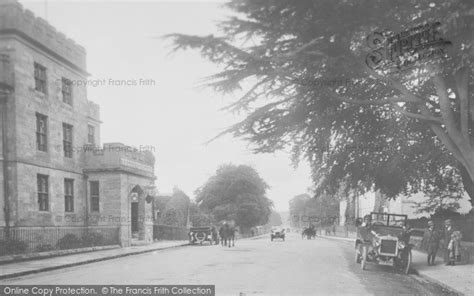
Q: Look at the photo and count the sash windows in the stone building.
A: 8